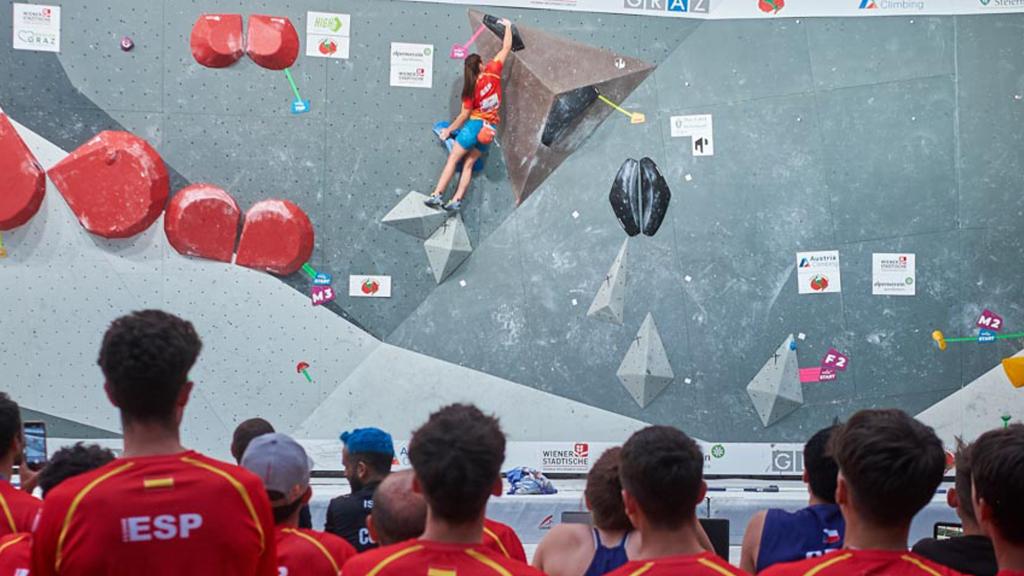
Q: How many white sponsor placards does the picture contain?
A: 7